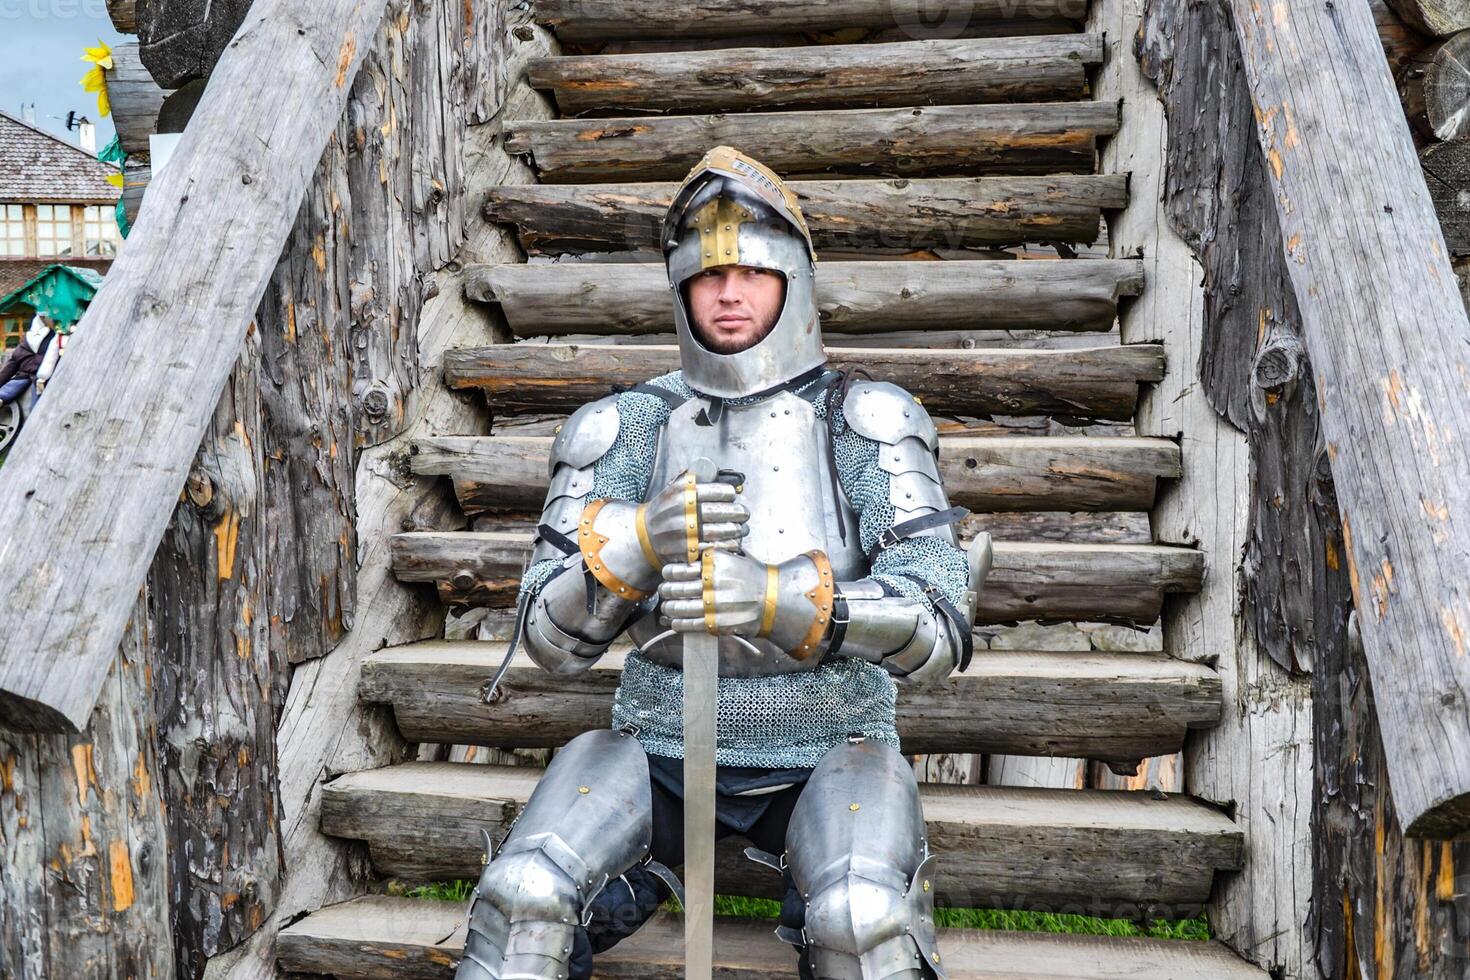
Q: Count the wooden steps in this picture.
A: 11